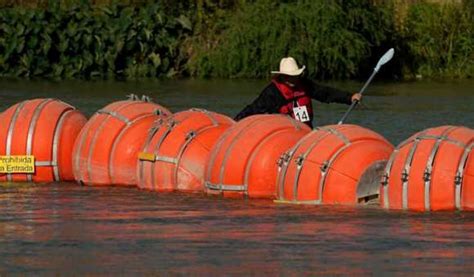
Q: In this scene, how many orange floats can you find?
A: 6